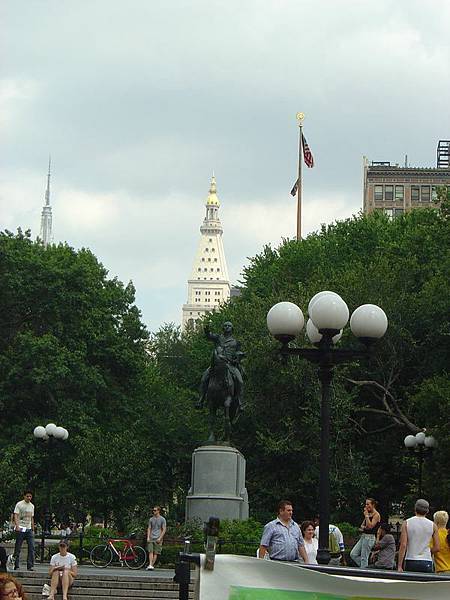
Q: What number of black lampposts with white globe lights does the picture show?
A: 3